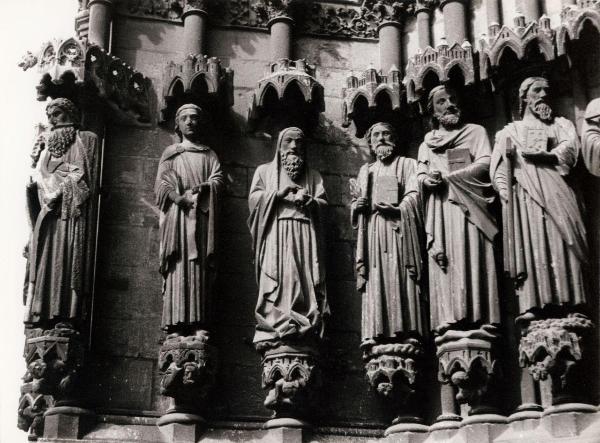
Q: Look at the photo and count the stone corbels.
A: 6